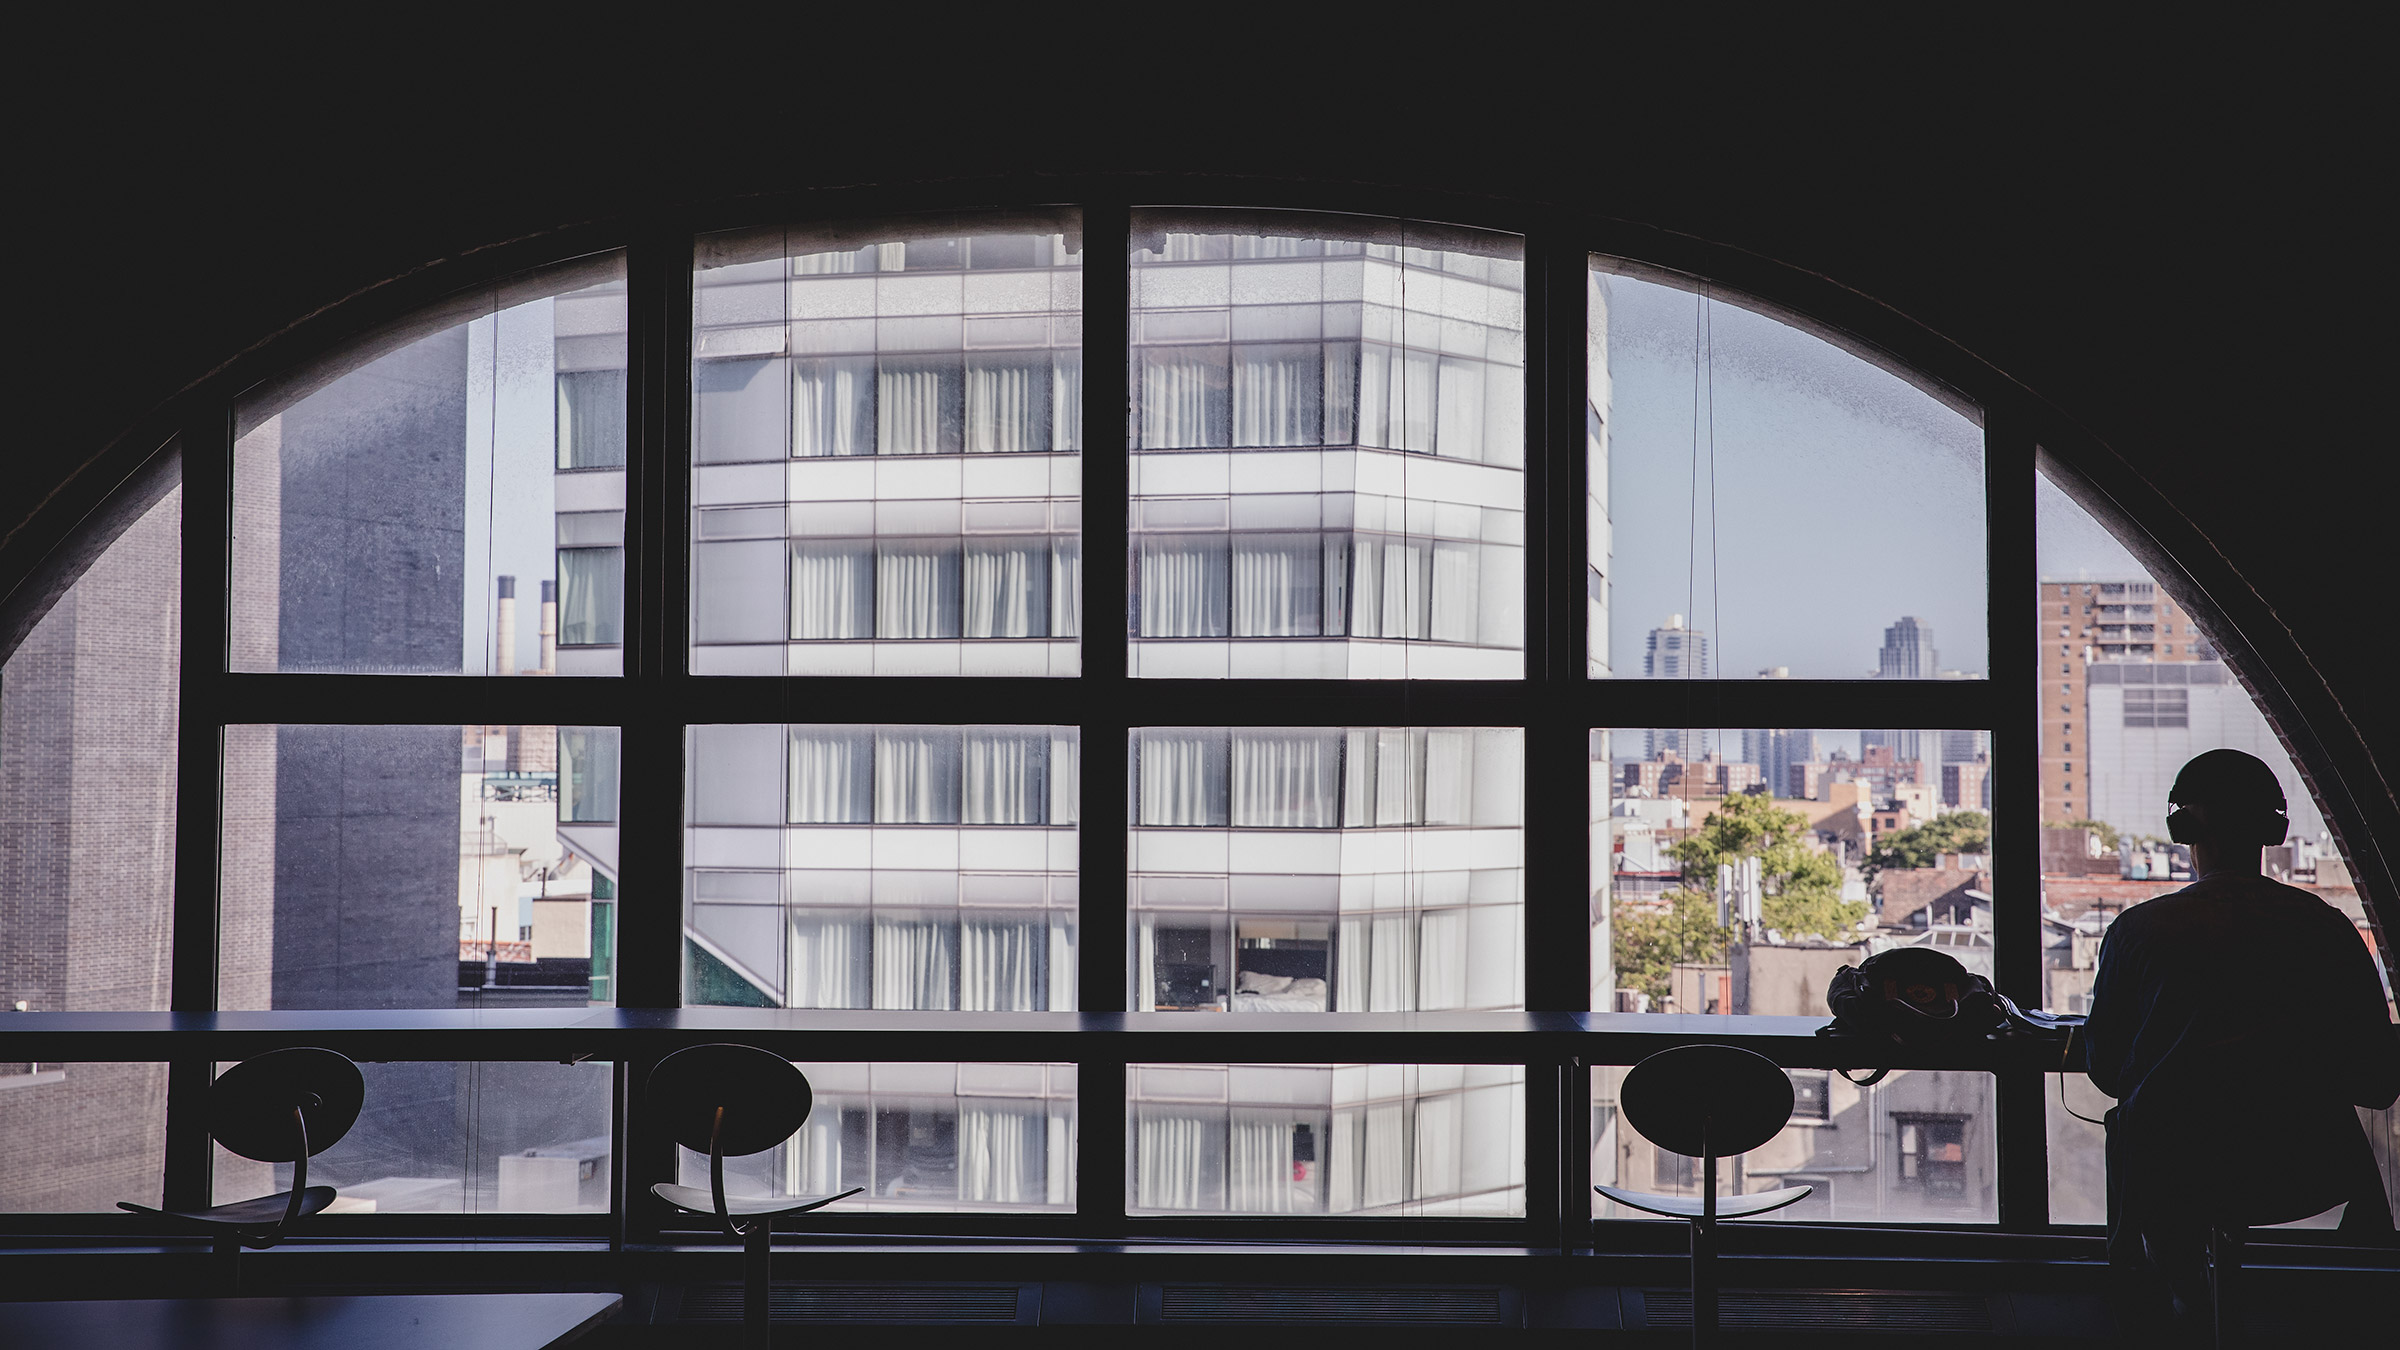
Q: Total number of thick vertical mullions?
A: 5